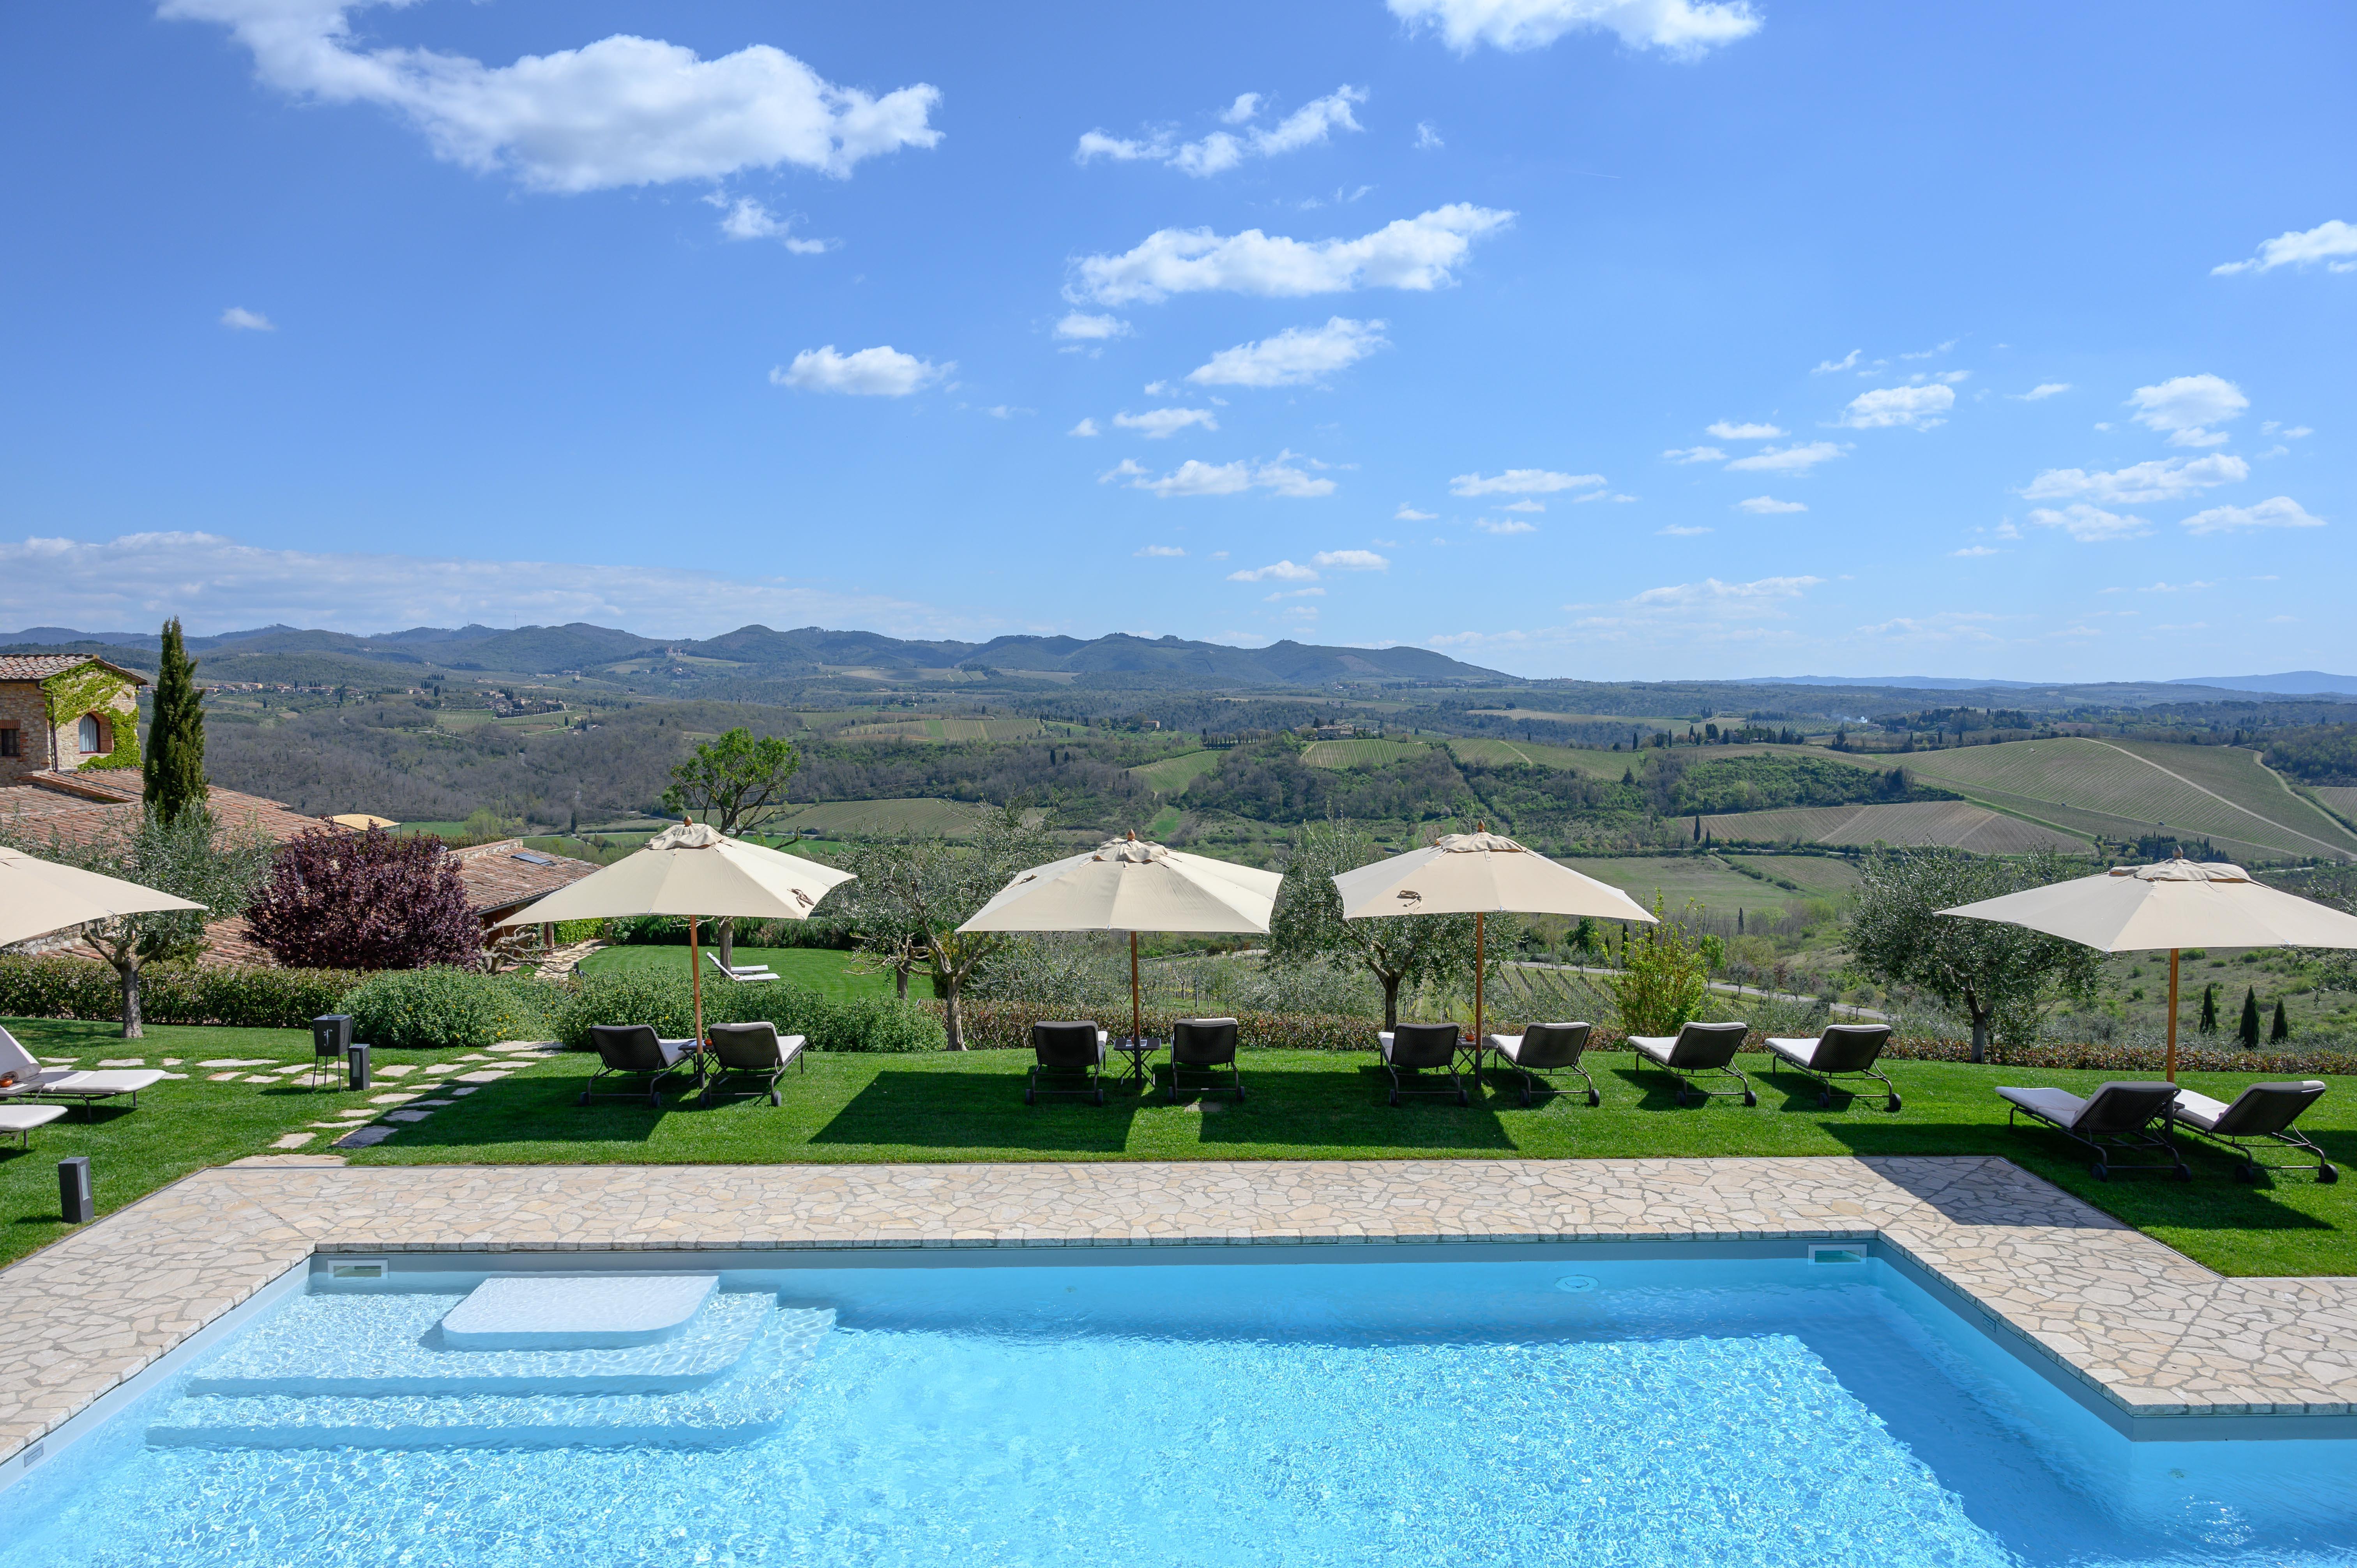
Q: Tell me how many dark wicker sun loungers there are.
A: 10